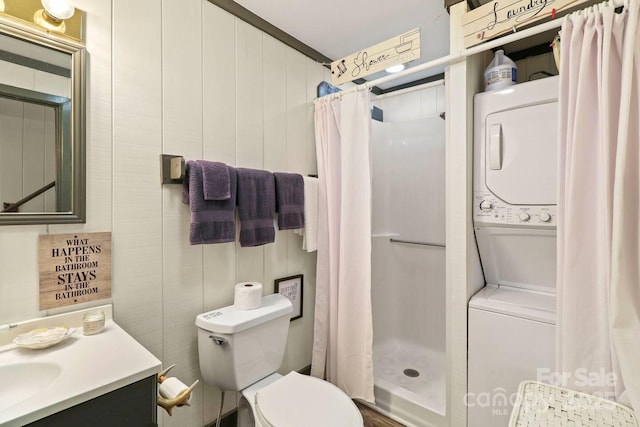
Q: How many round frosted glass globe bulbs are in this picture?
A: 1